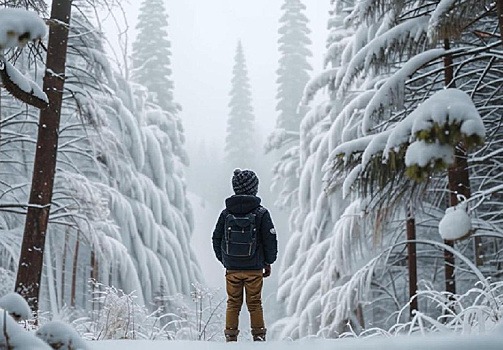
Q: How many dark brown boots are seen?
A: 2